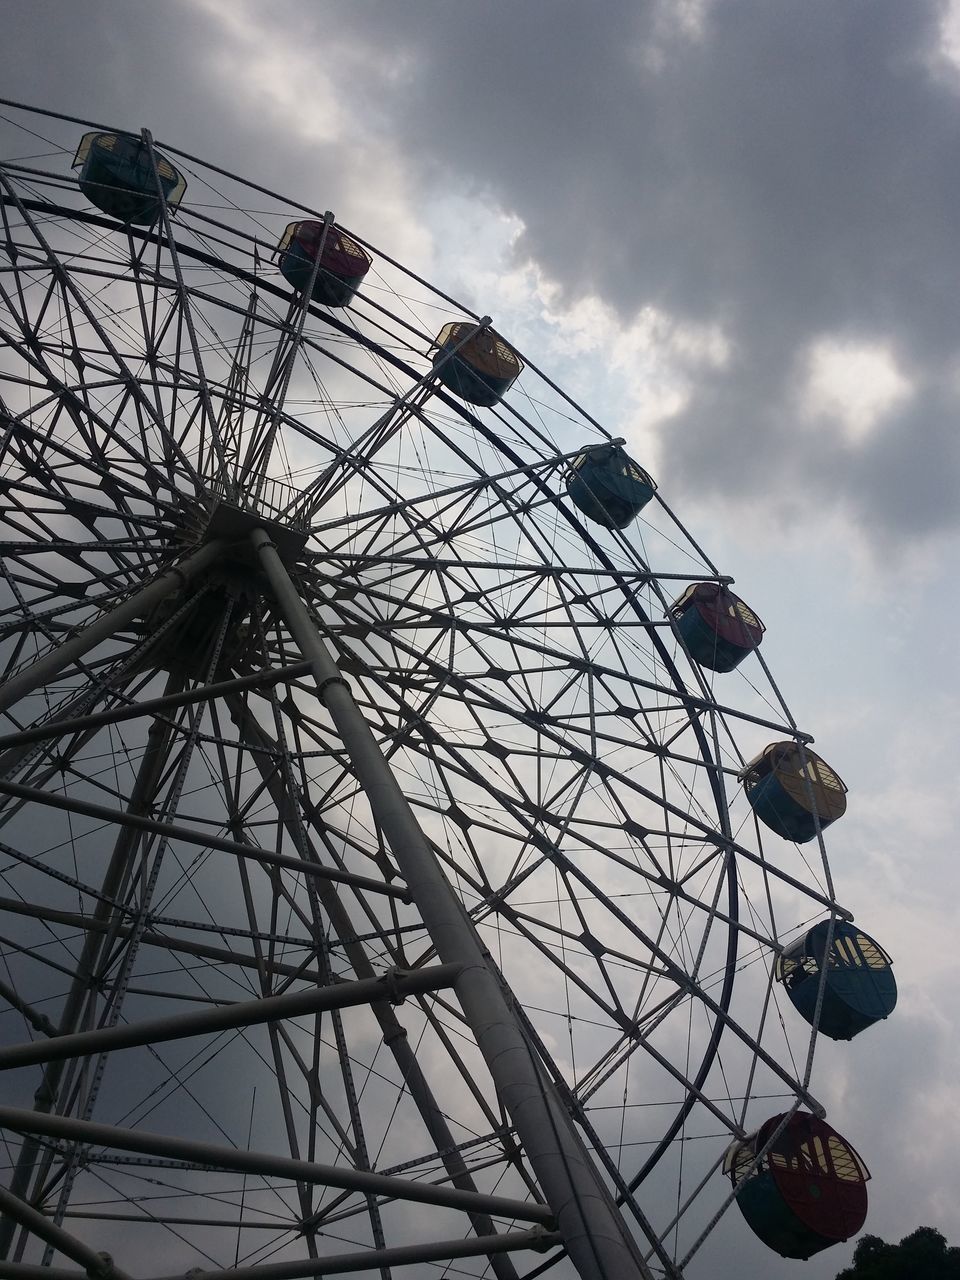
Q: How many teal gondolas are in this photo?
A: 3